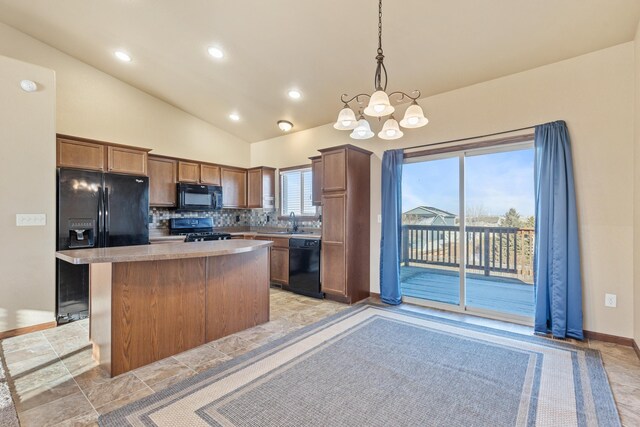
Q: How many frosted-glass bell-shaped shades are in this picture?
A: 5